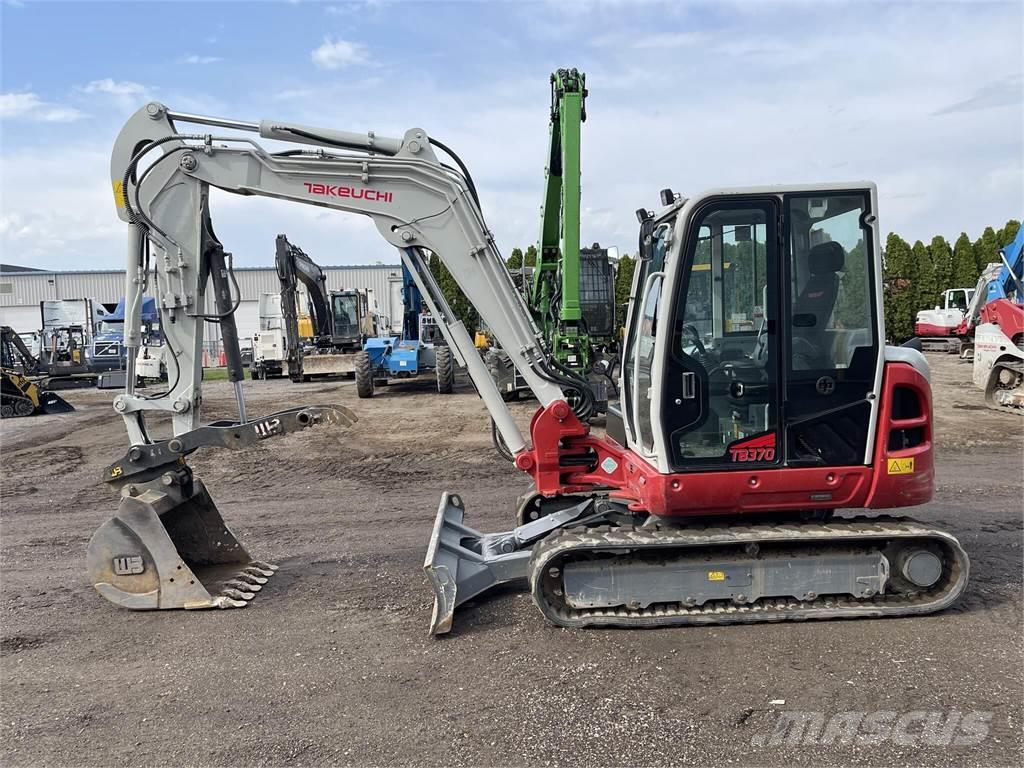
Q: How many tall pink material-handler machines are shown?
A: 0